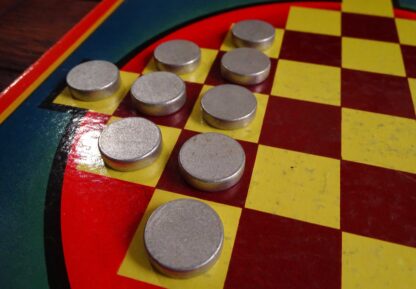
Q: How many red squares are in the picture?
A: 10